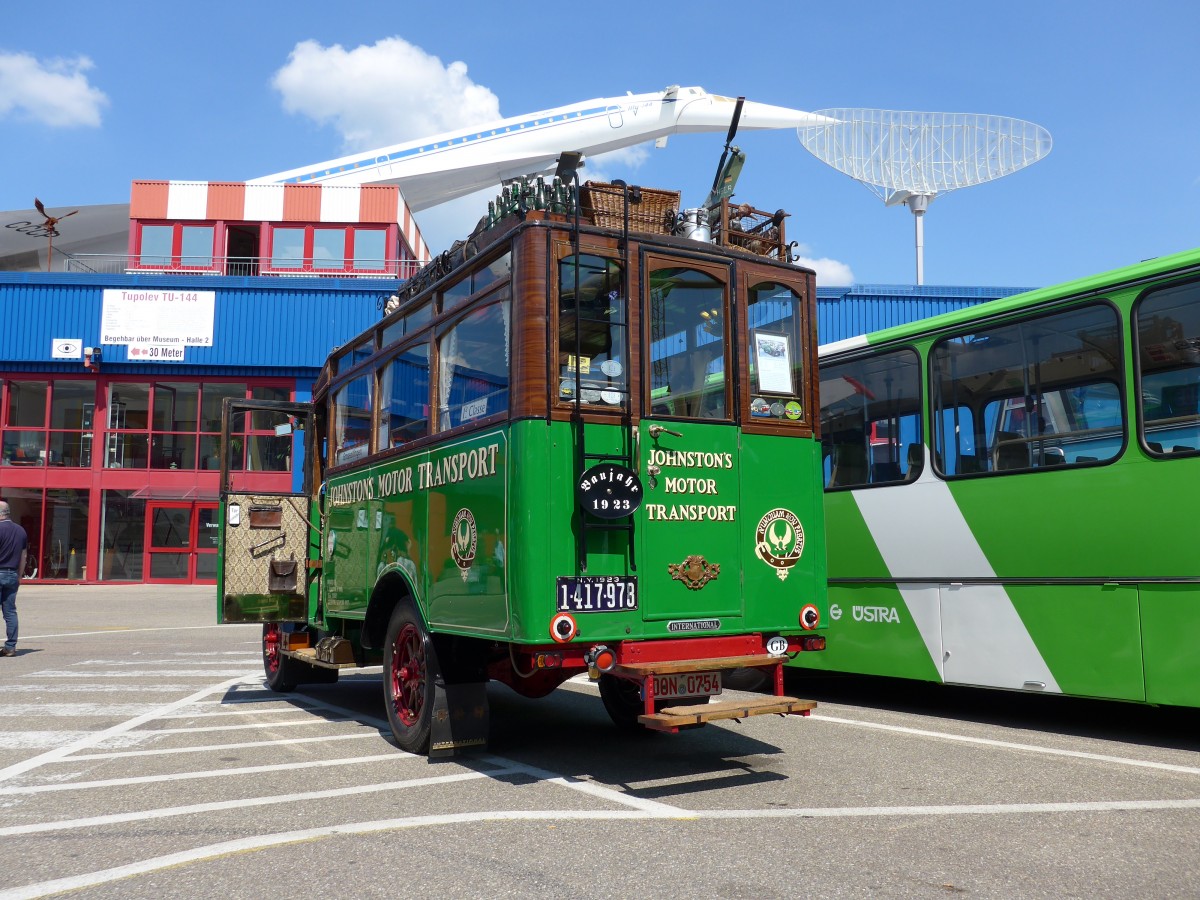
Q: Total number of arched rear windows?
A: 3